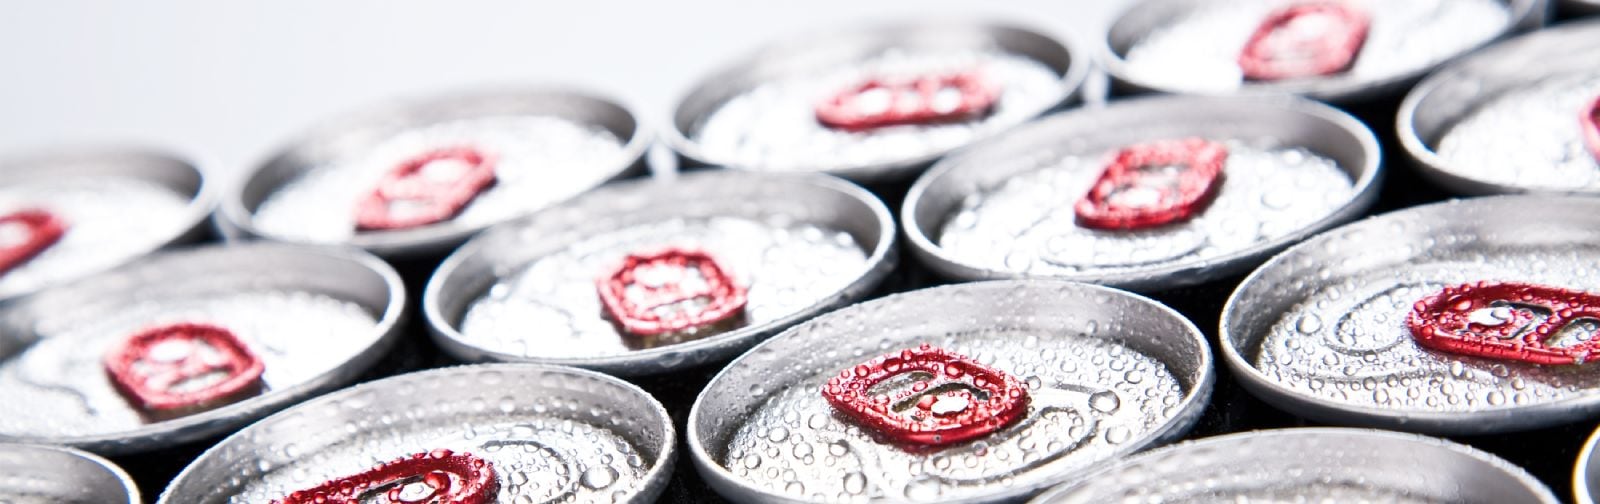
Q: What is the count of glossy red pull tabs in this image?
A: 11